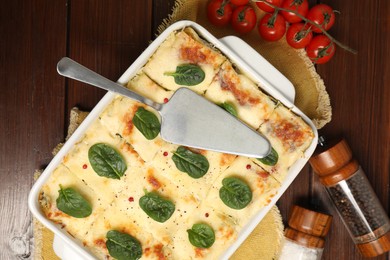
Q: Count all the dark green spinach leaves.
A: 11